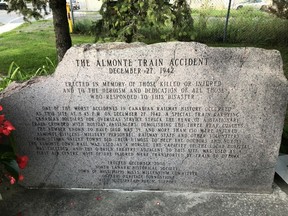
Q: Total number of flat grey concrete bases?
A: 1